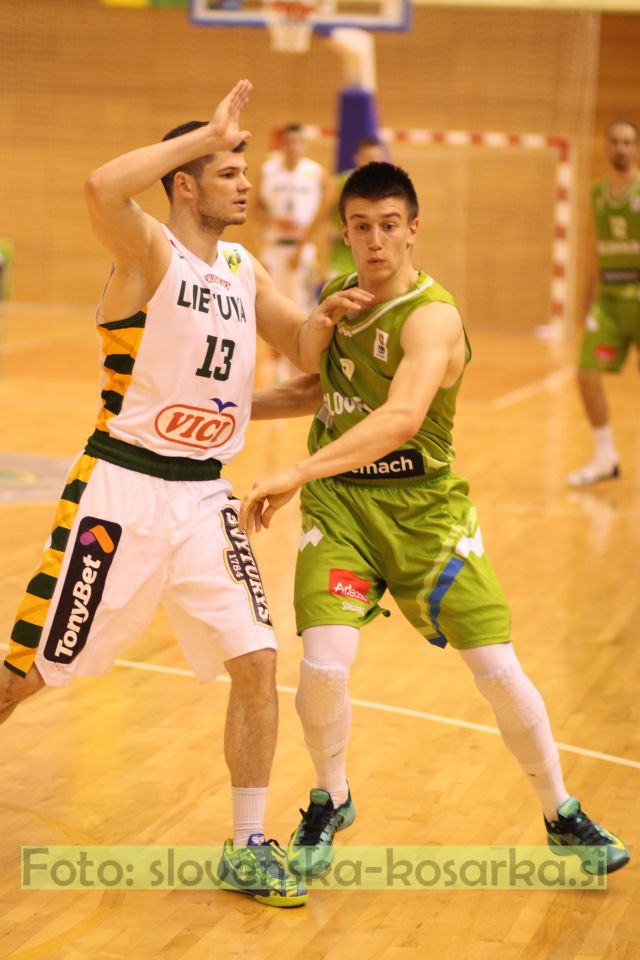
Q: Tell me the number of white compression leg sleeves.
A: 2